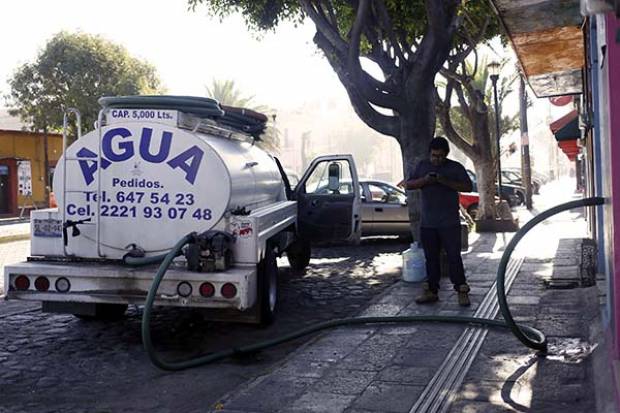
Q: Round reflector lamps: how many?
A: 6